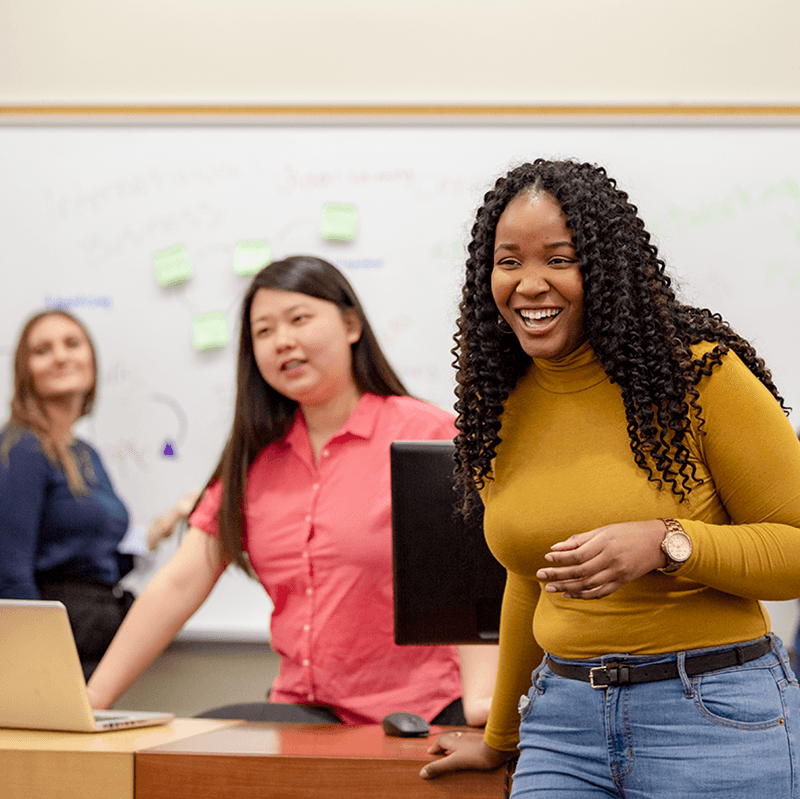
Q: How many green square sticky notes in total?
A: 4